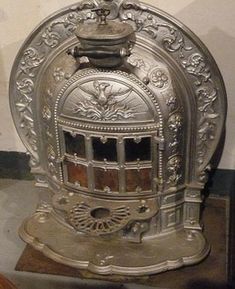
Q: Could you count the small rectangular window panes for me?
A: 6